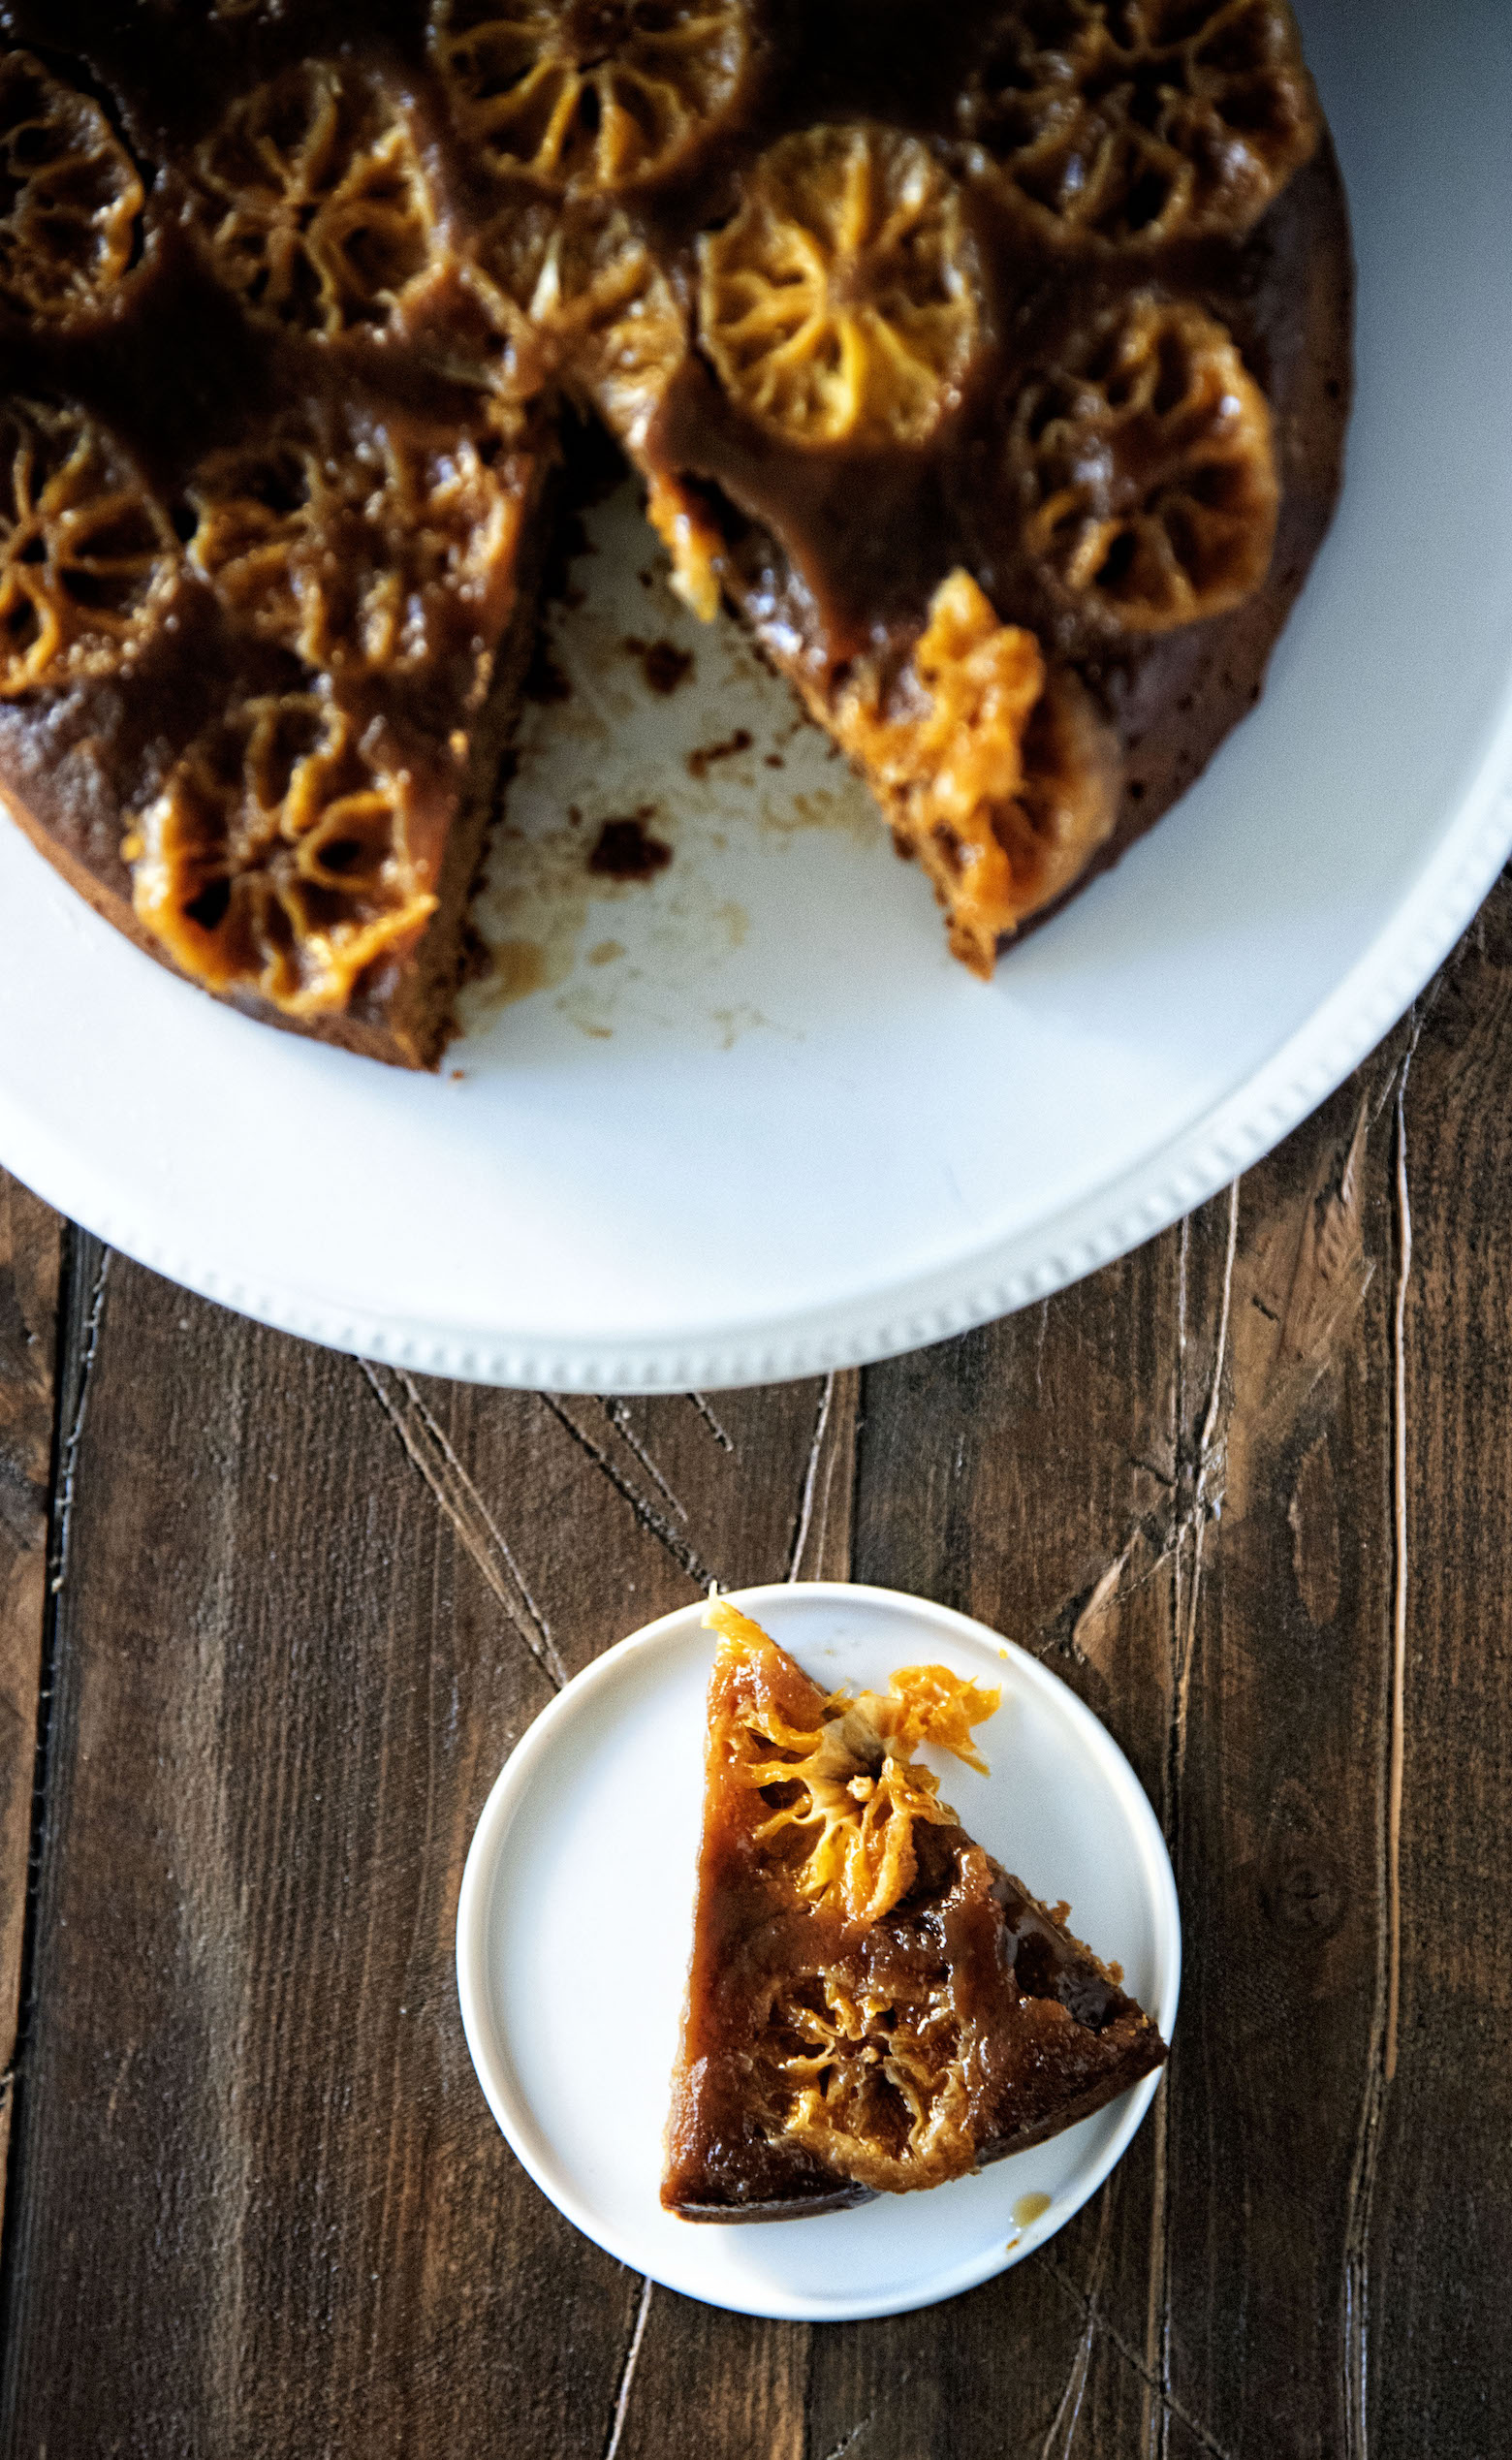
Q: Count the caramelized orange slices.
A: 13